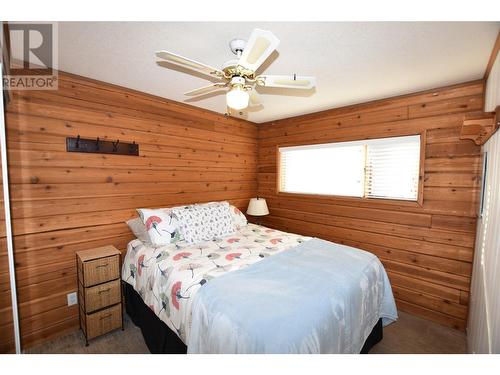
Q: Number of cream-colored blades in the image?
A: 5